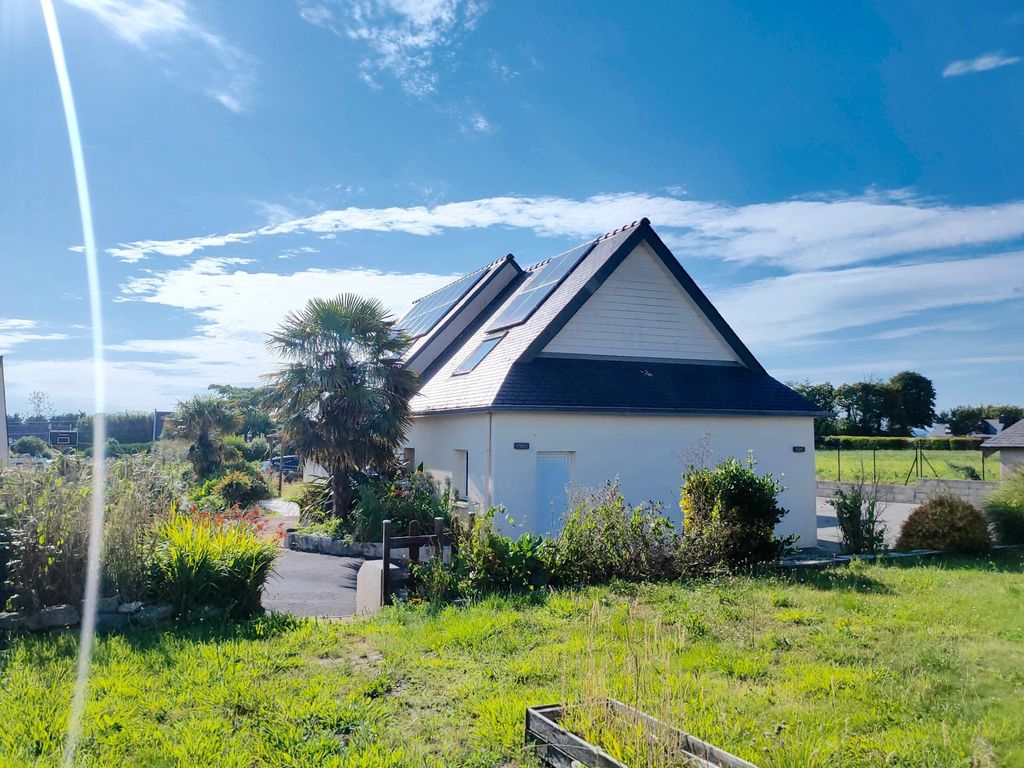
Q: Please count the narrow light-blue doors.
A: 1